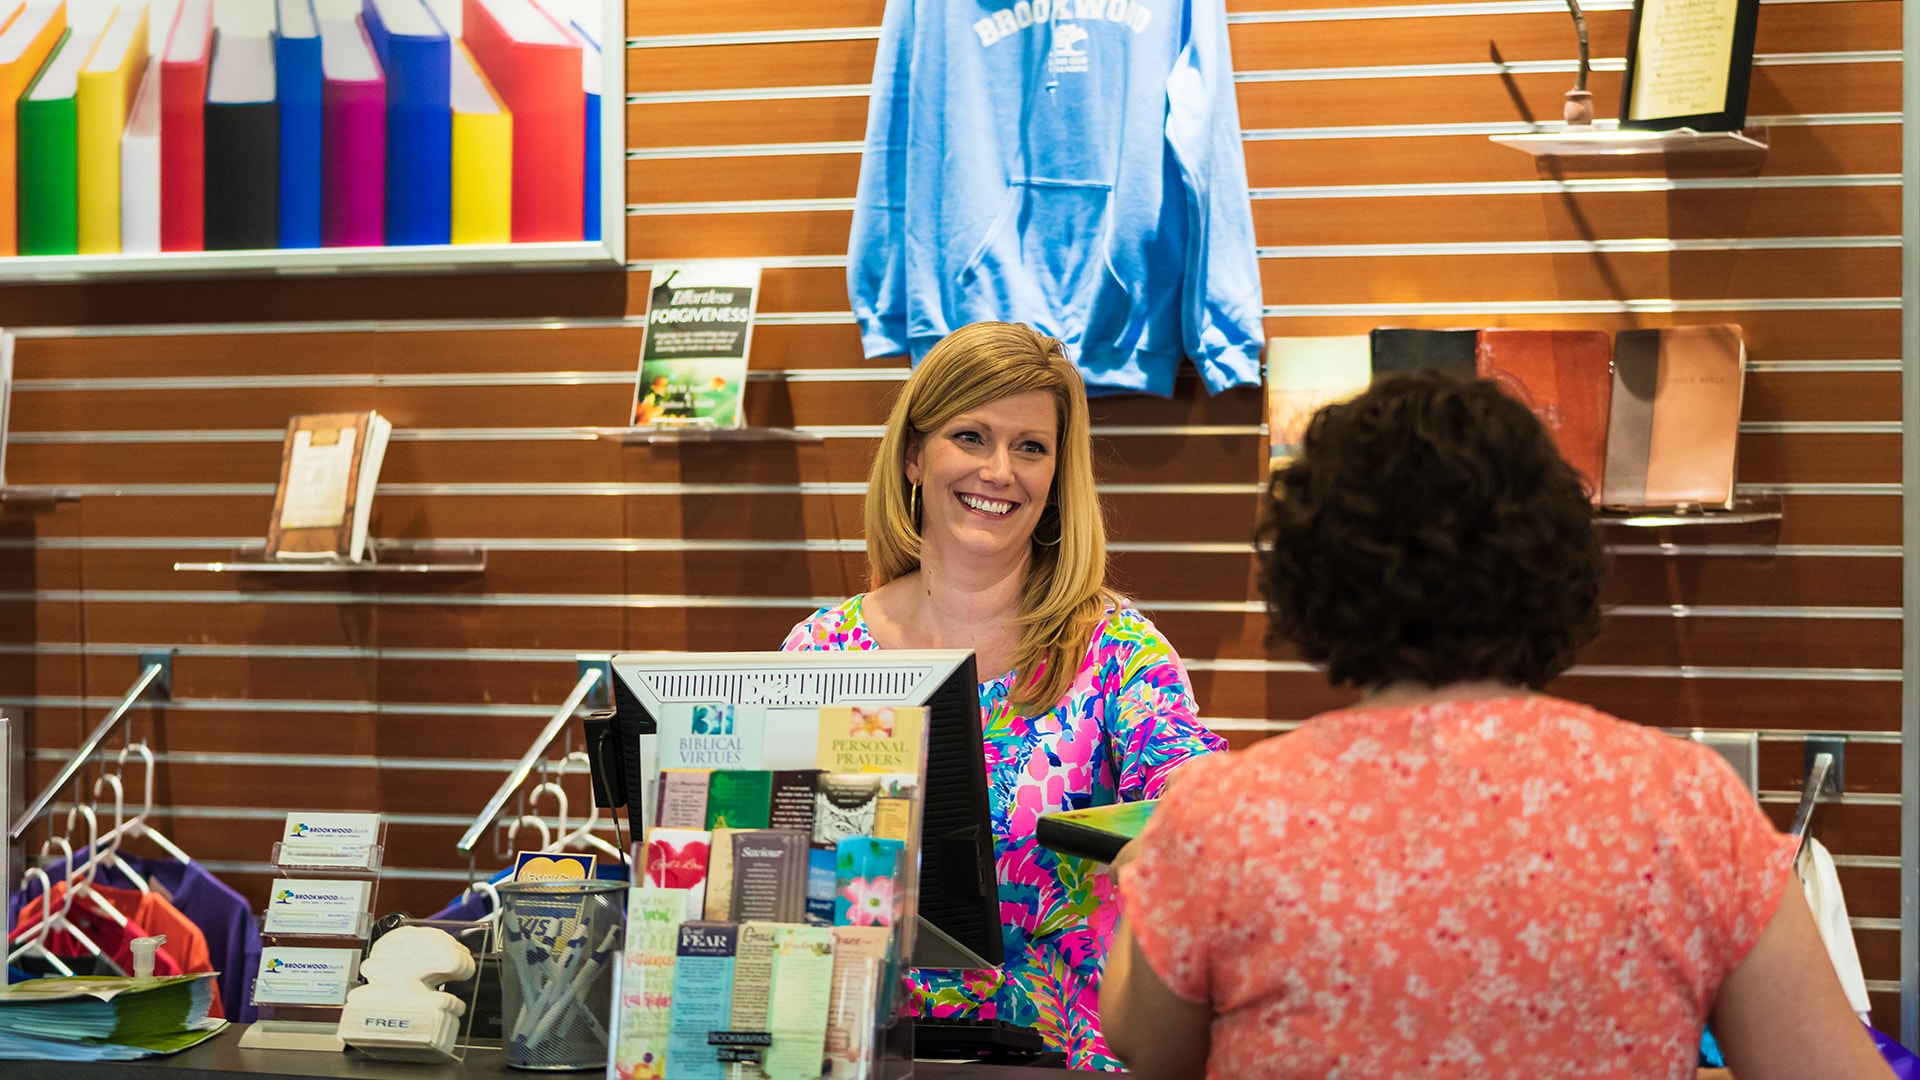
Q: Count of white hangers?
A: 9